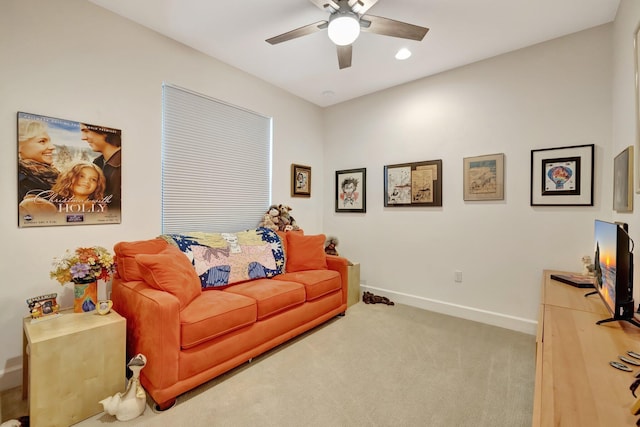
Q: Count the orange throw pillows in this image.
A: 2